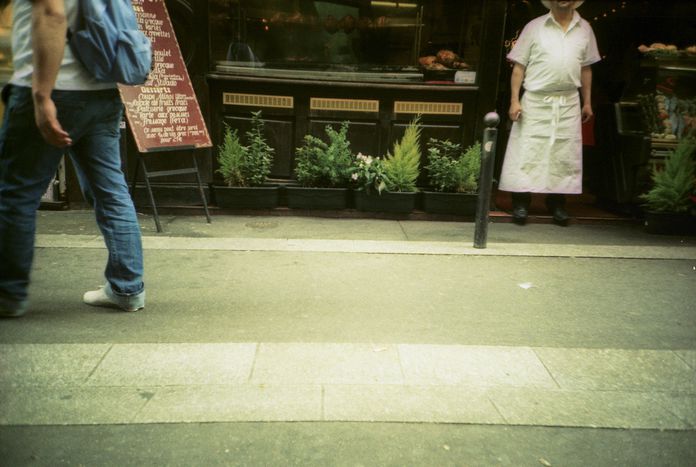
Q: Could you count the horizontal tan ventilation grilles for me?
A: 3